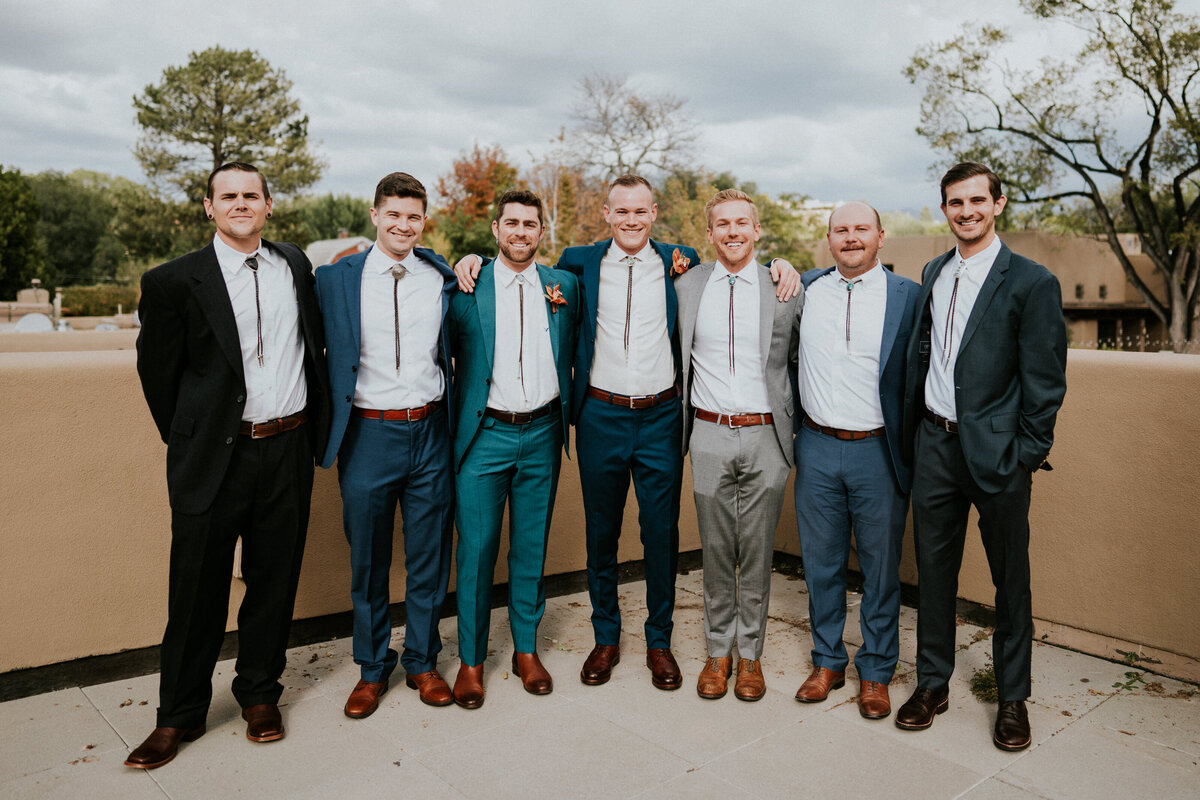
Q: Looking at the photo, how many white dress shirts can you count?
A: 7